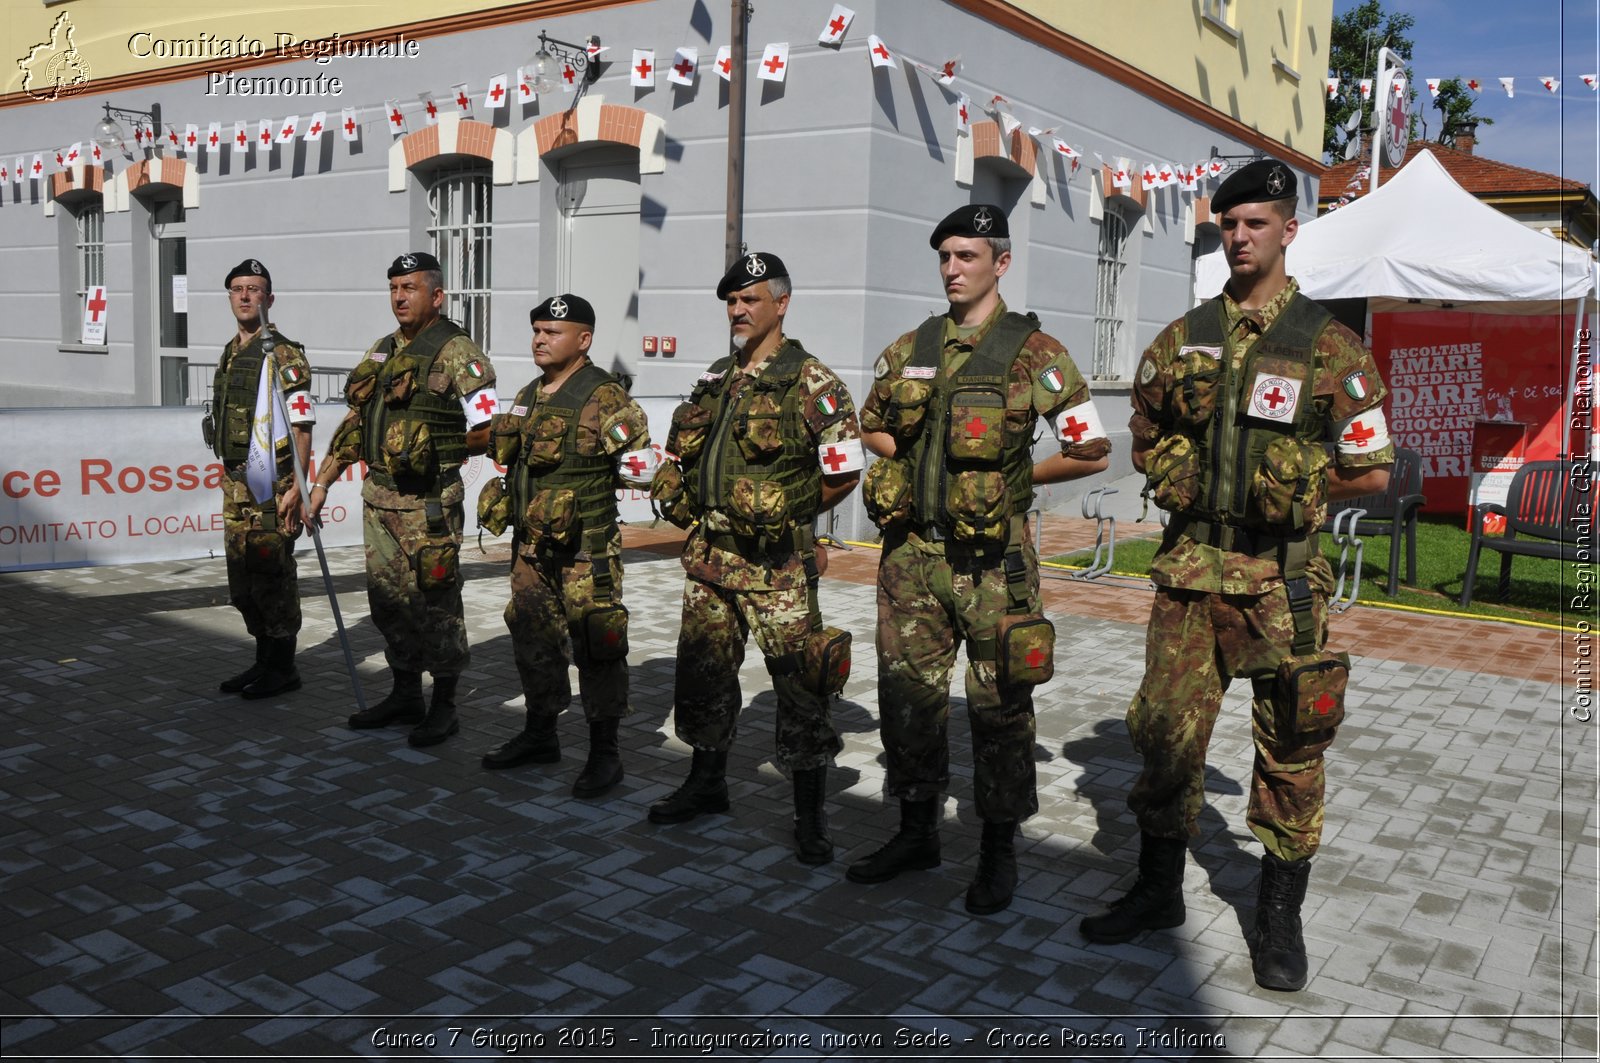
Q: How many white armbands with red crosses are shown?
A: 6